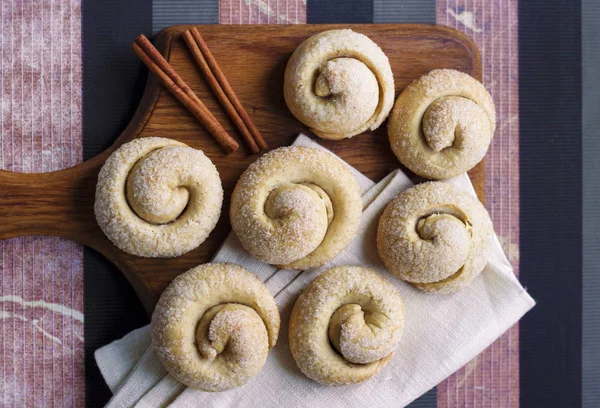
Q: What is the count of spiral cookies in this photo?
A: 7